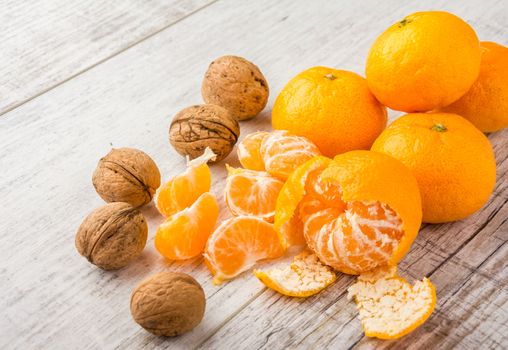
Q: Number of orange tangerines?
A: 5